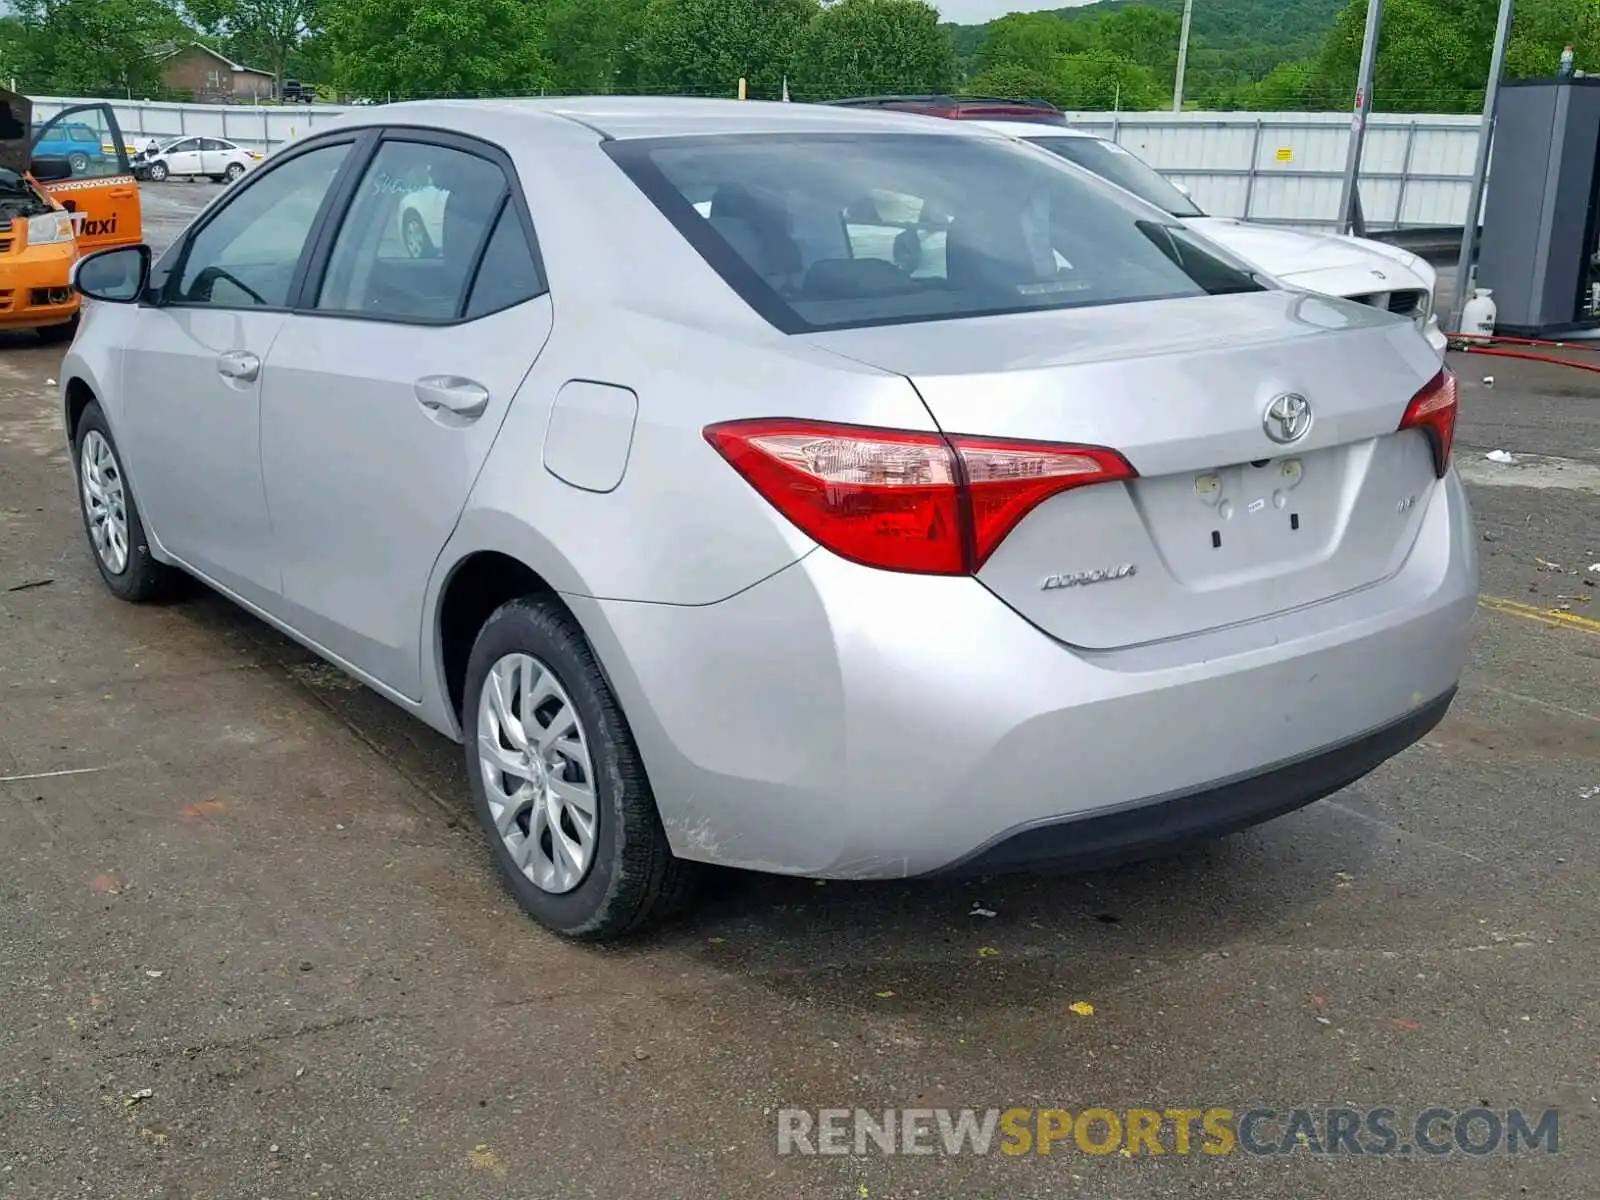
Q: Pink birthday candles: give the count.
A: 0